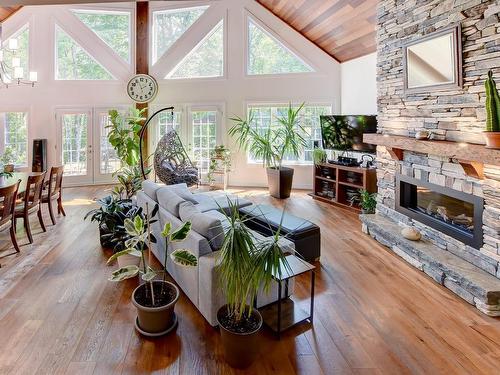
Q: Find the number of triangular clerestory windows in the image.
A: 6